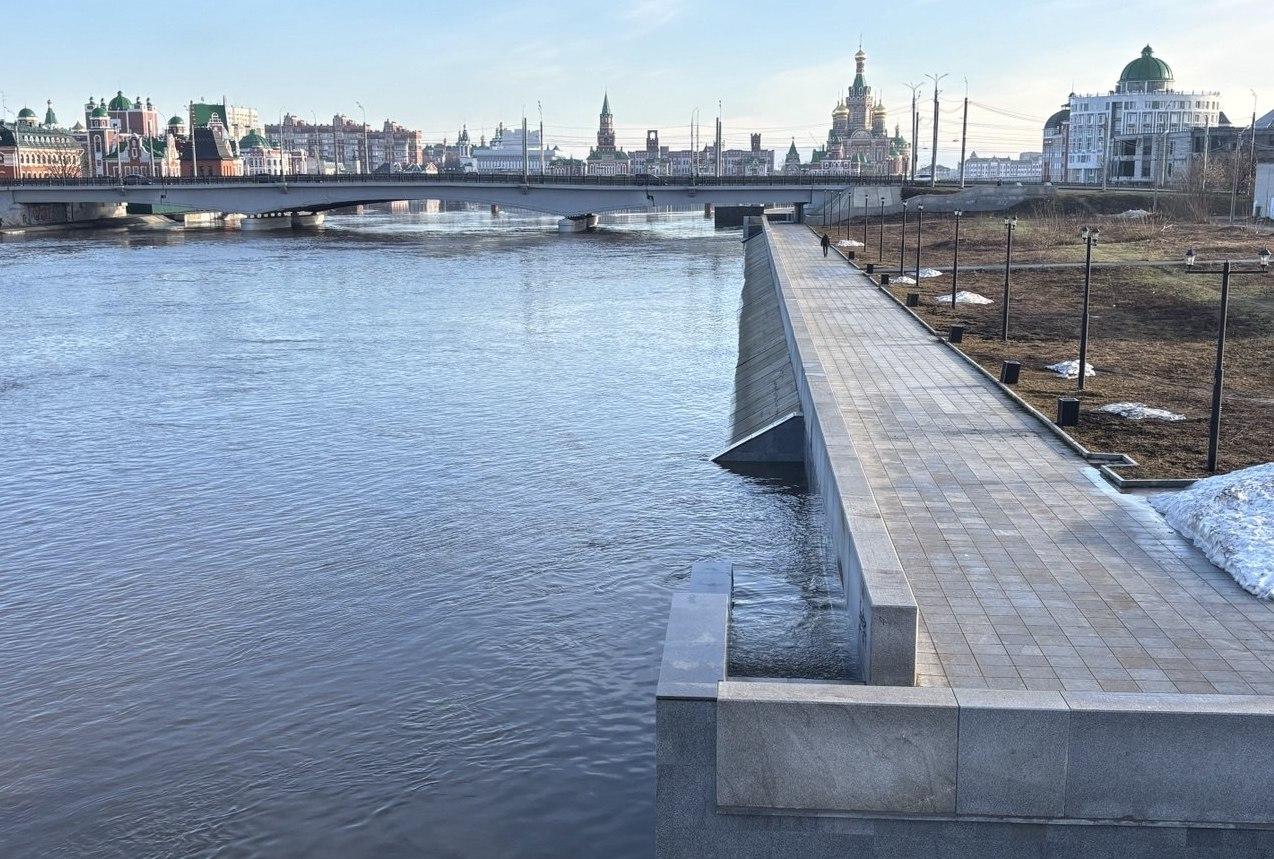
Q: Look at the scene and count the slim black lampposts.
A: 12